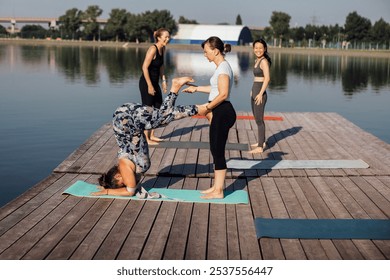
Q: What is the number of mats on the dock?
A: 5